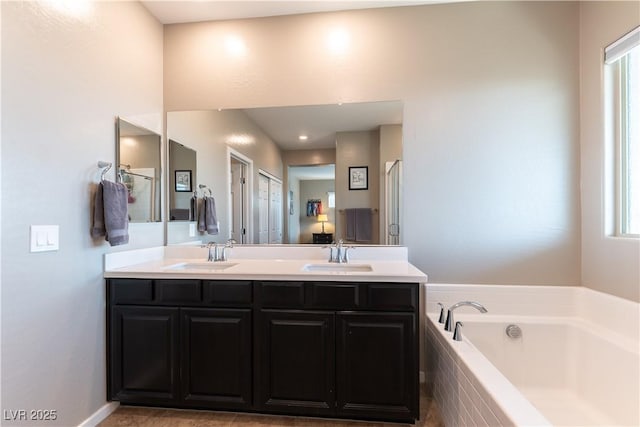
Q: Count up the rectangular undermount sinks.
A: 2